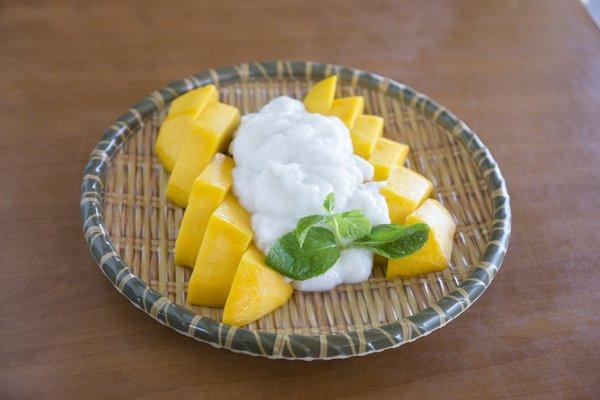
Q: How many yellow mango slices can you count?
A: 11